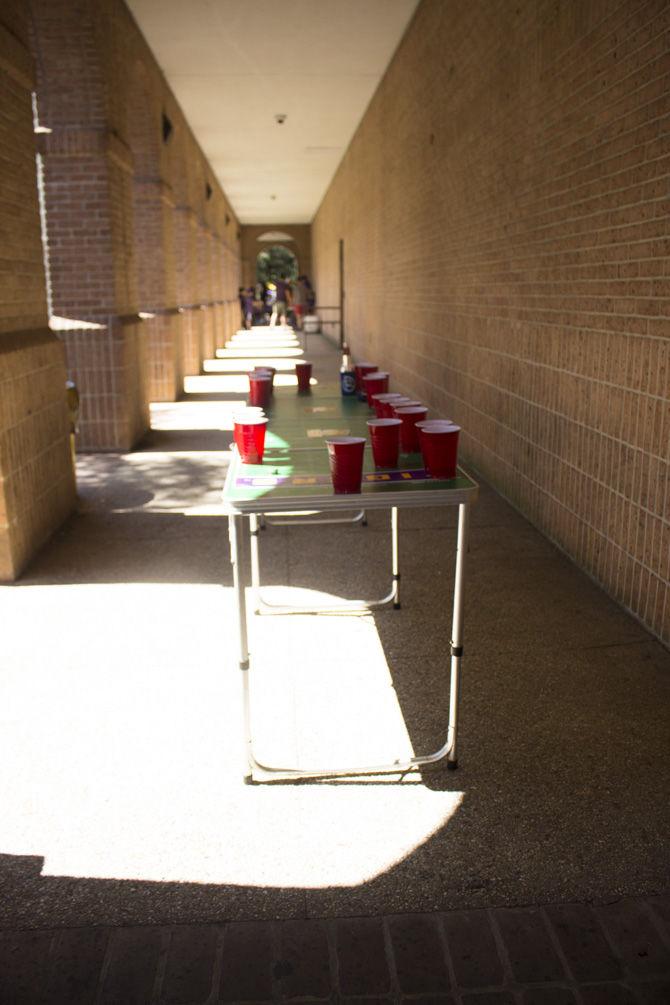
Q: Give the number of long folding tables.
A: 1